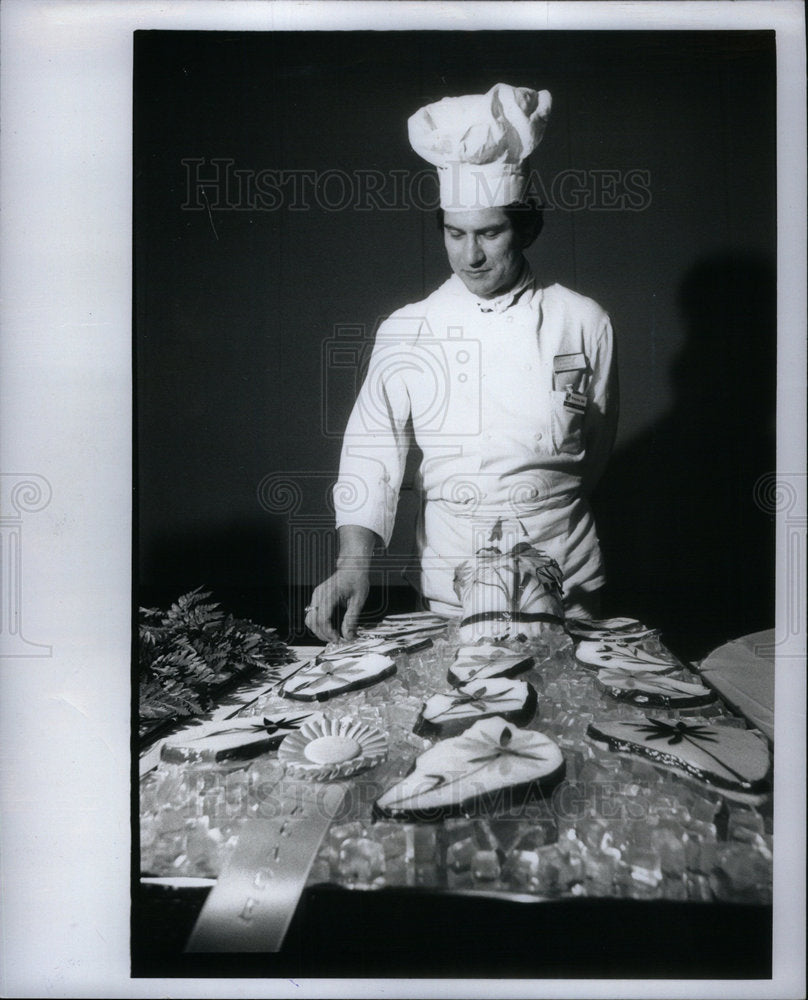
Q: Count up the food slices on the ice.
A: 13